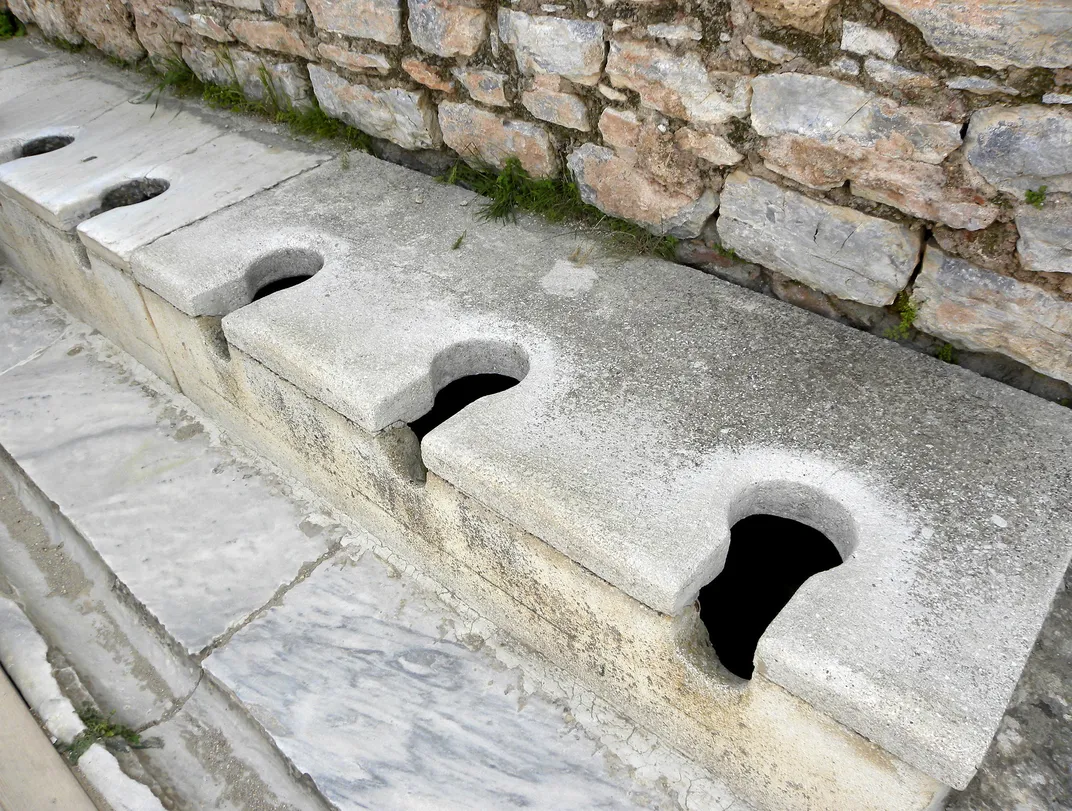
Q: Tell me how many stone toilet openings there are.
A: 5